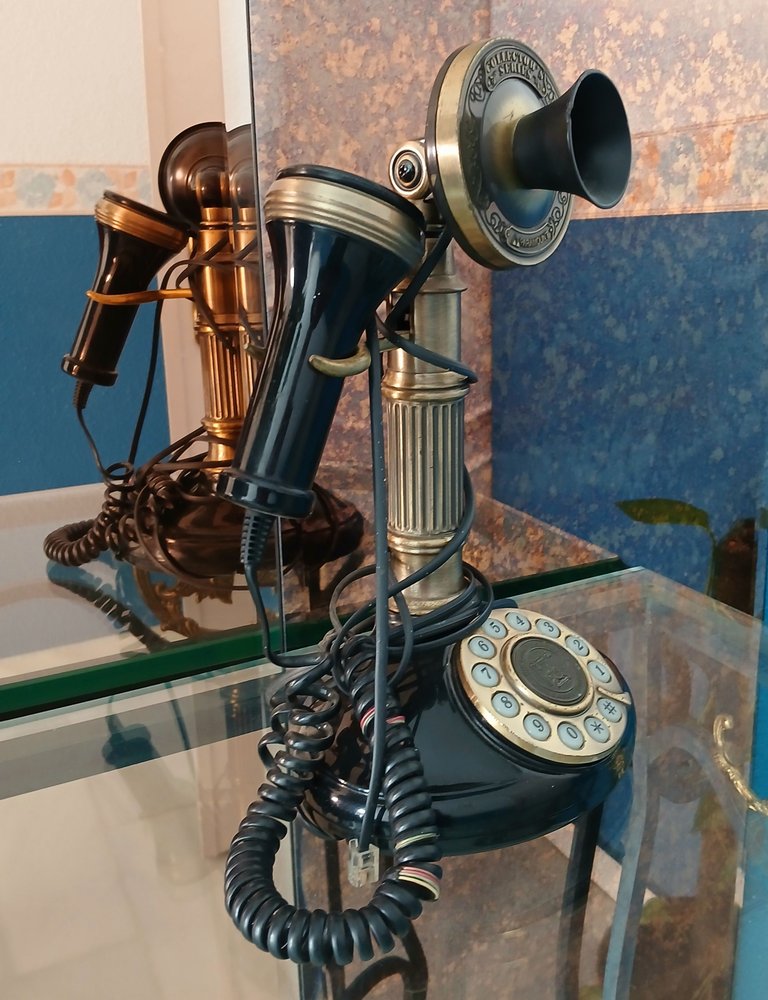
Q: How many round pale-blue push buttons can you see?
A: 12